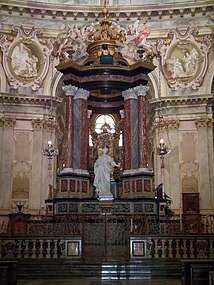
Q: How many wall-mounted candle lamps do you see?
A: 2